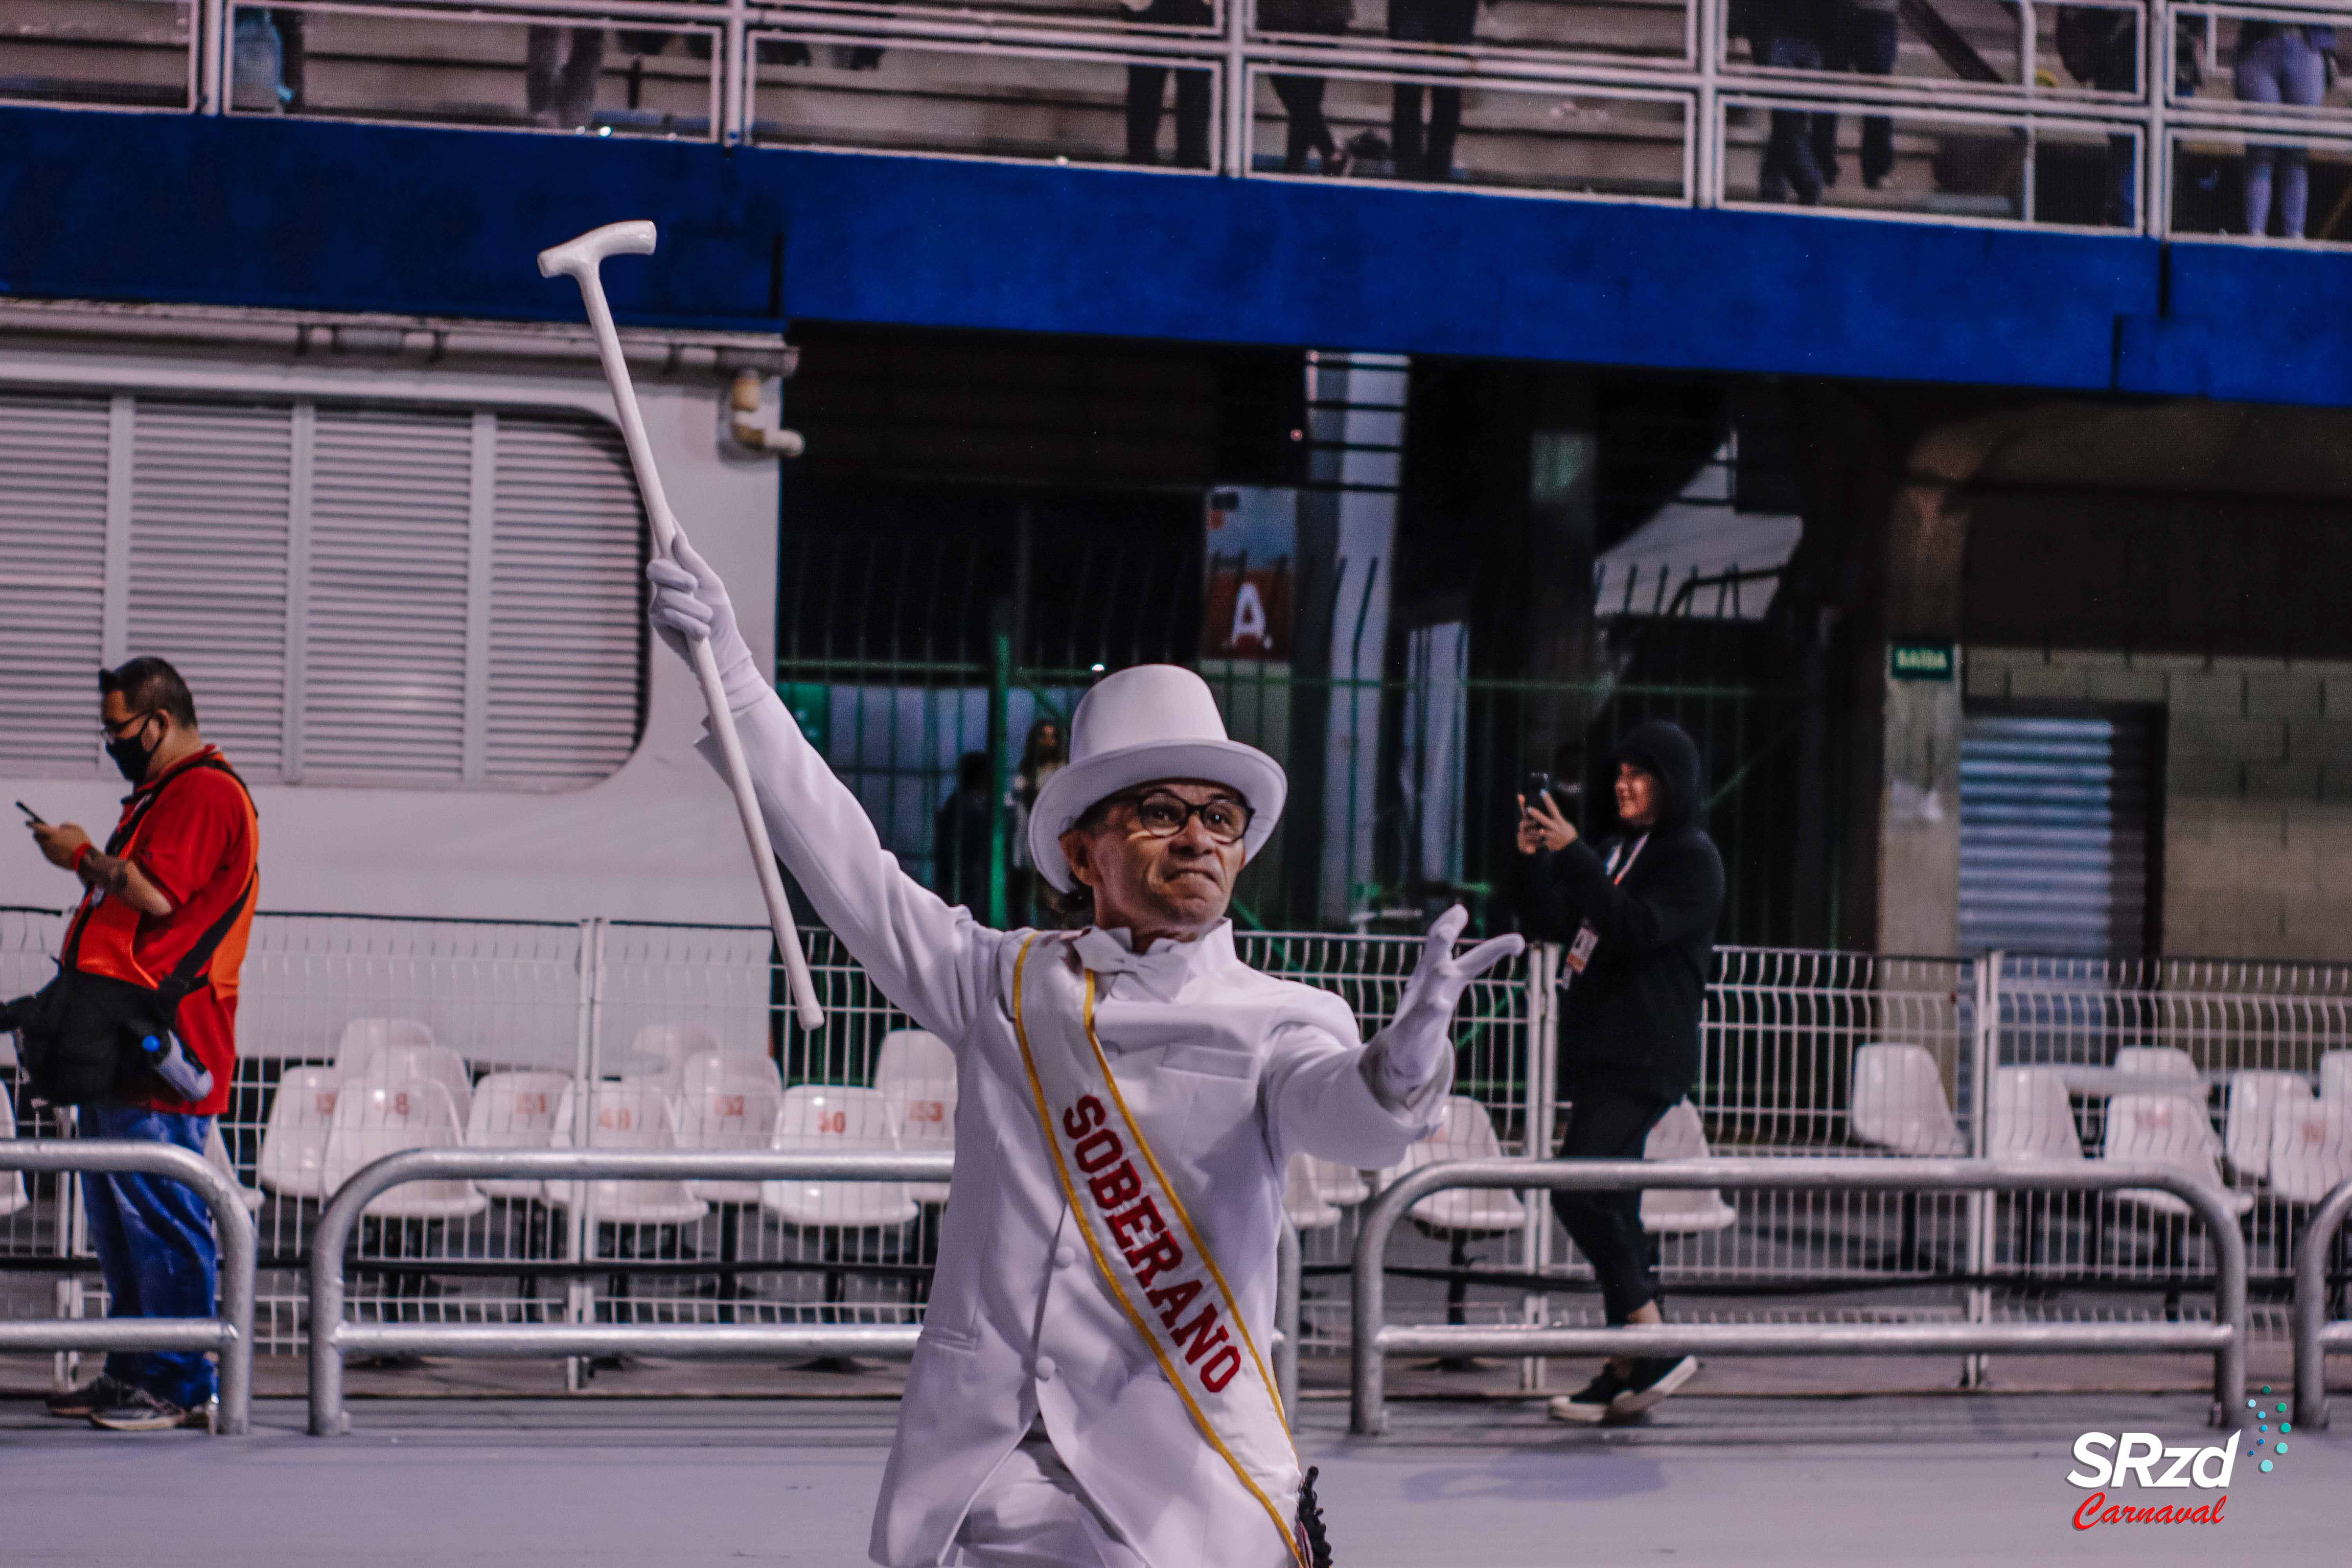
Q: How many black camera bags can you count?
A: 1